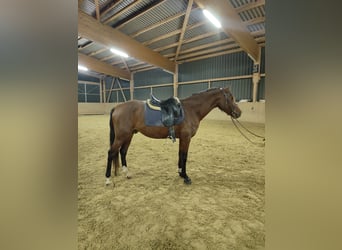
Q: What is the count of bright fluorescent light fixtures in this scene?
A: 3